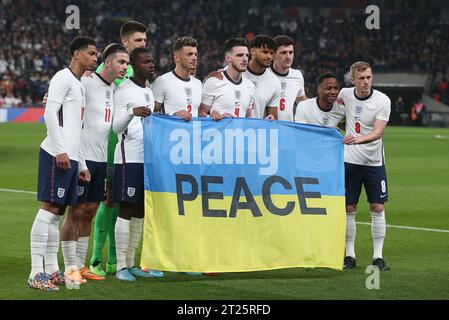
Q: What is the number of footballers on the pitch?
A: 10